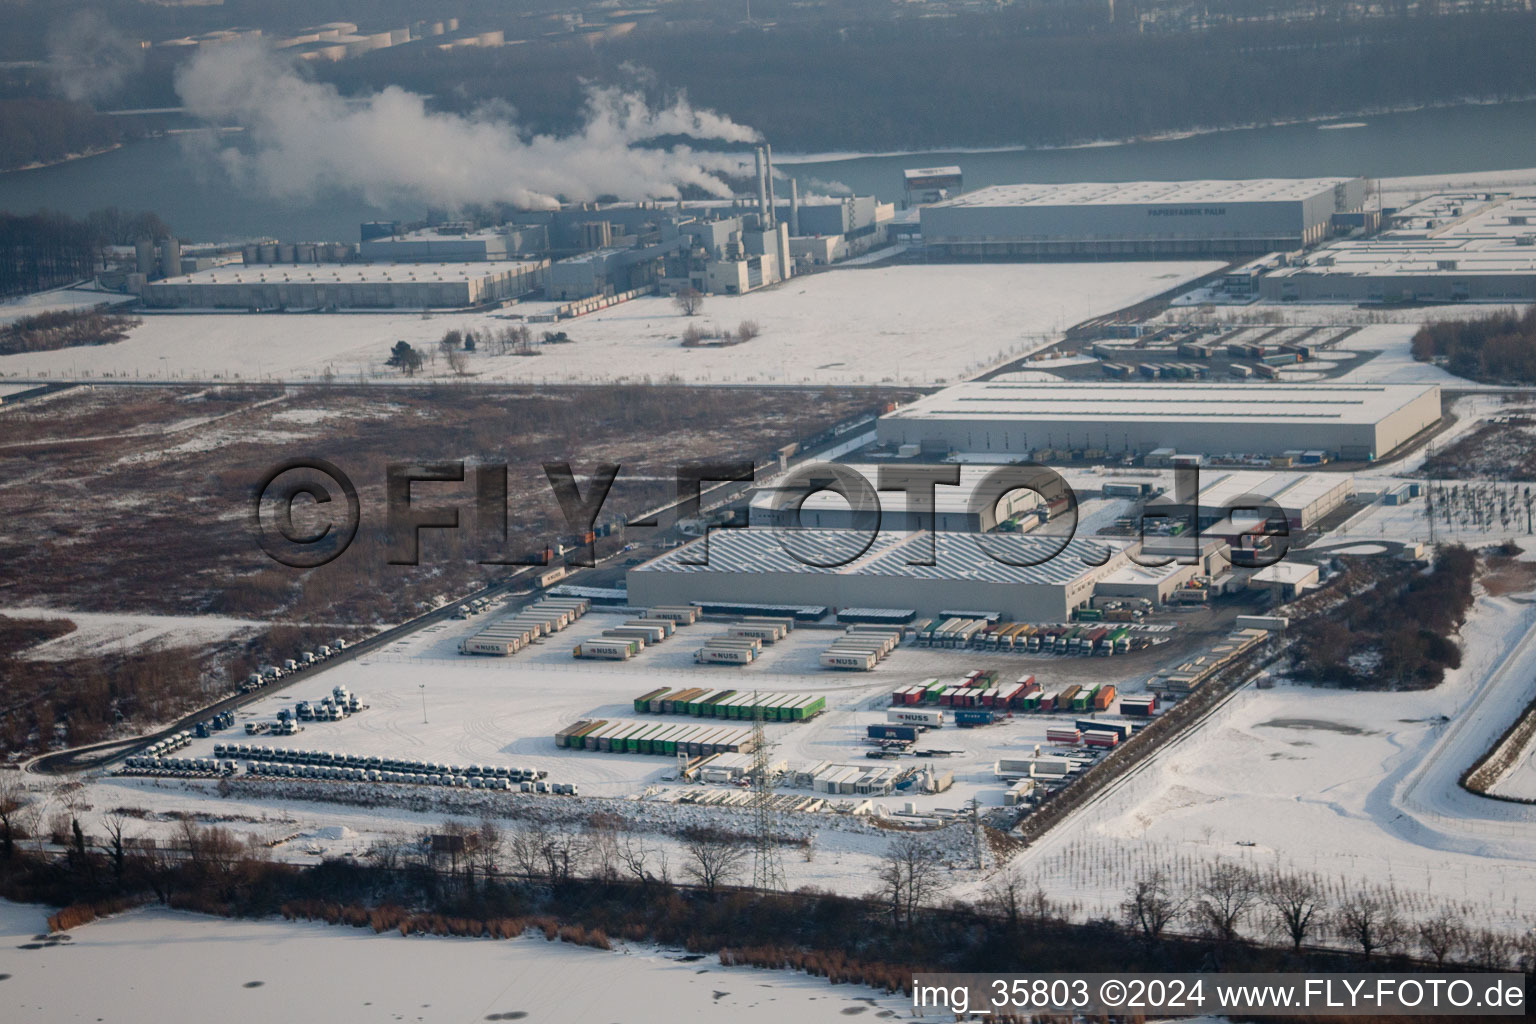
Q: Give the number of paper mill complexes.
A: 1